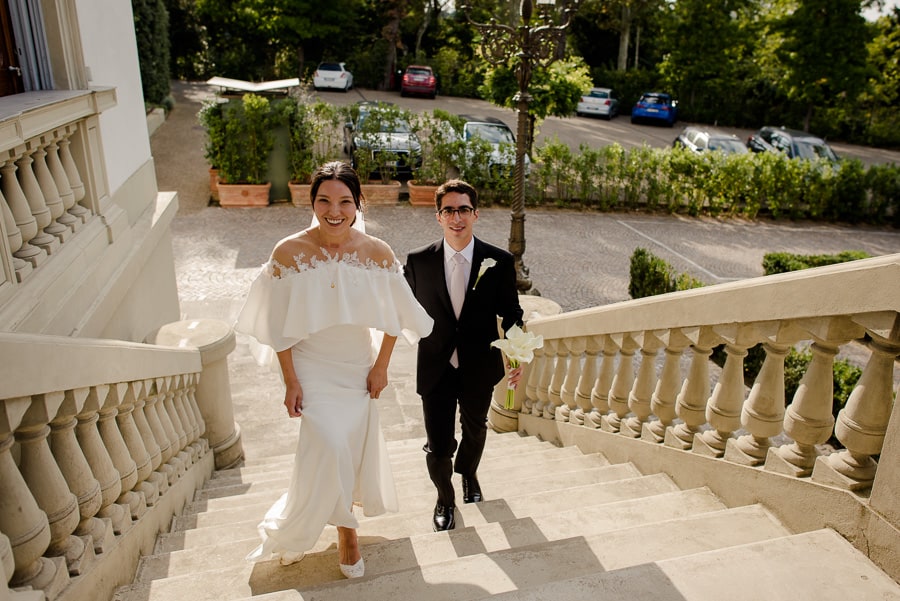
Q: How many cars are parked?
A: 8